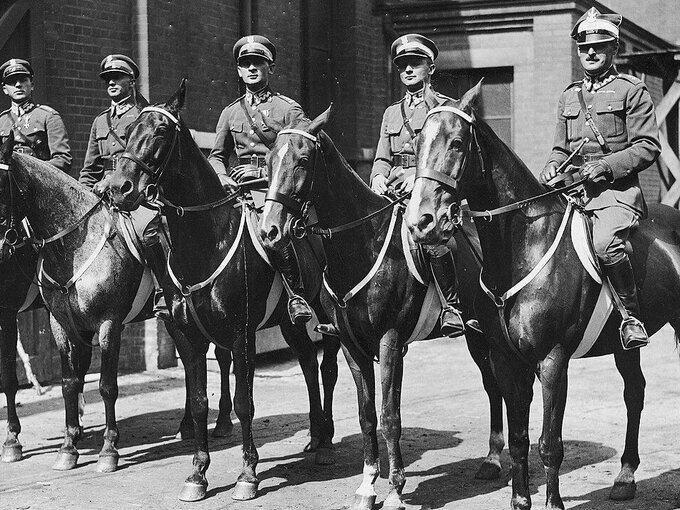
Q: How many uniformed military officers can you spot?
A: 5